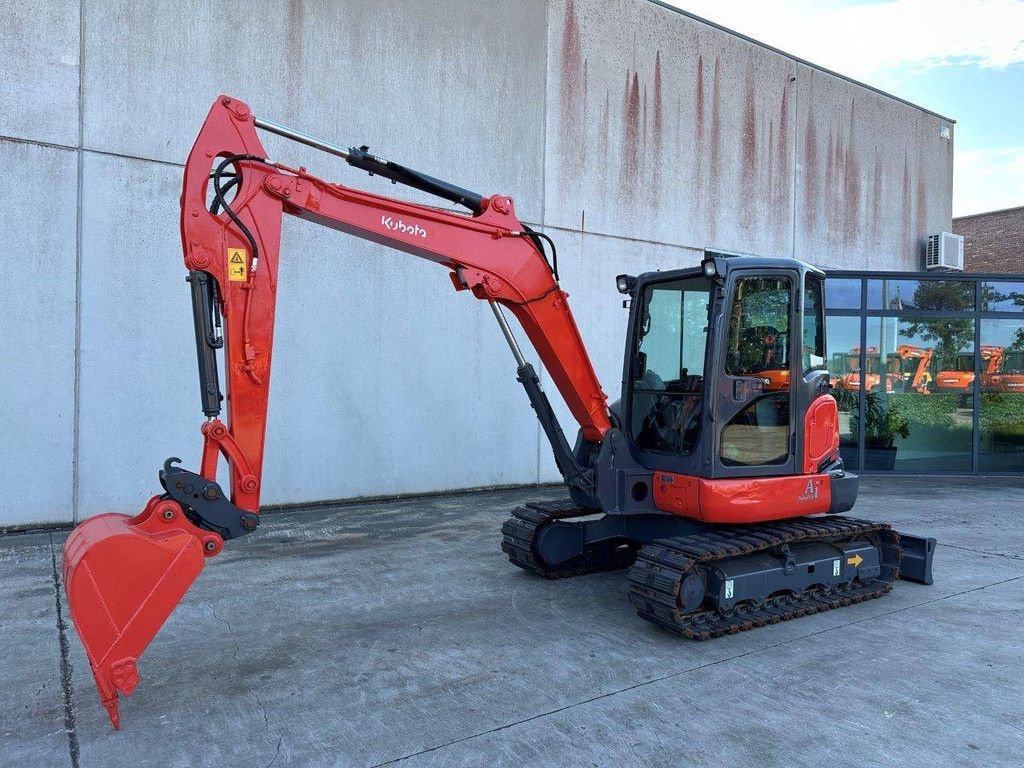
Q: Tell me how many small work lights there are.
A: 2